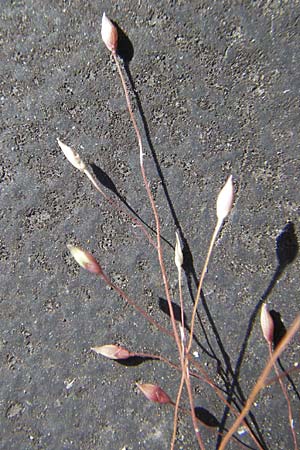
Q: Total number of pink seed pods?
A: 5